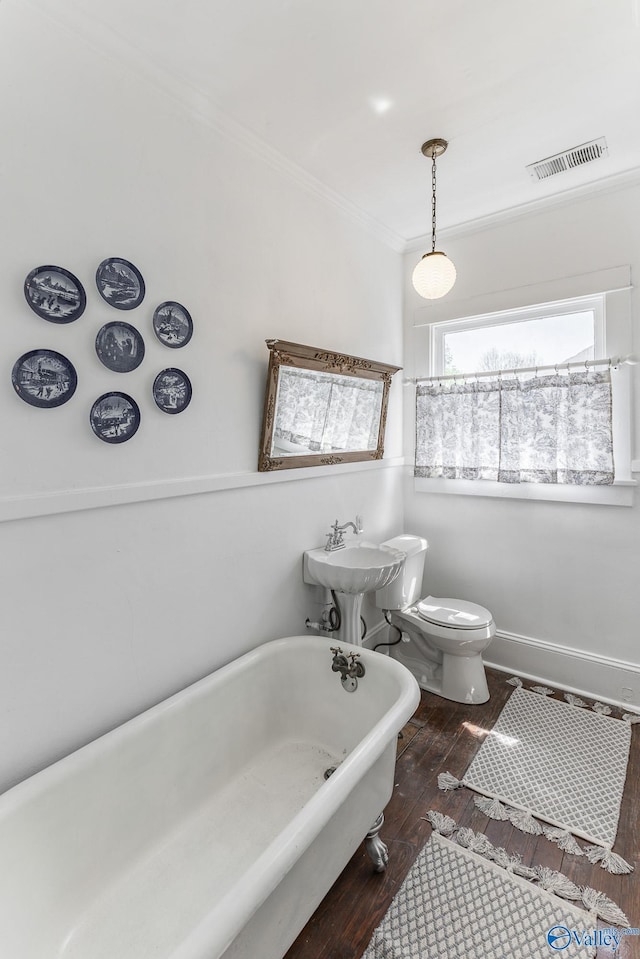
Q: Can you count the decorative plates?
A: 7